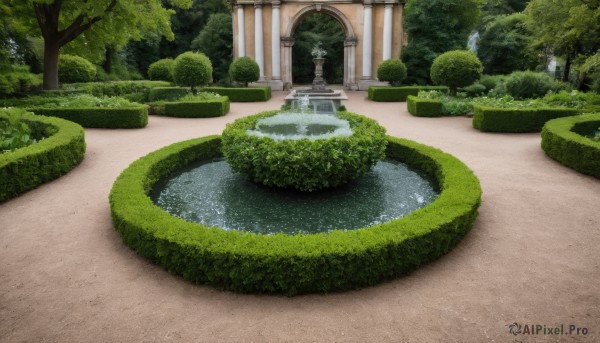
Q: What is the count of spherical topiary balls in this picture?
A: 6